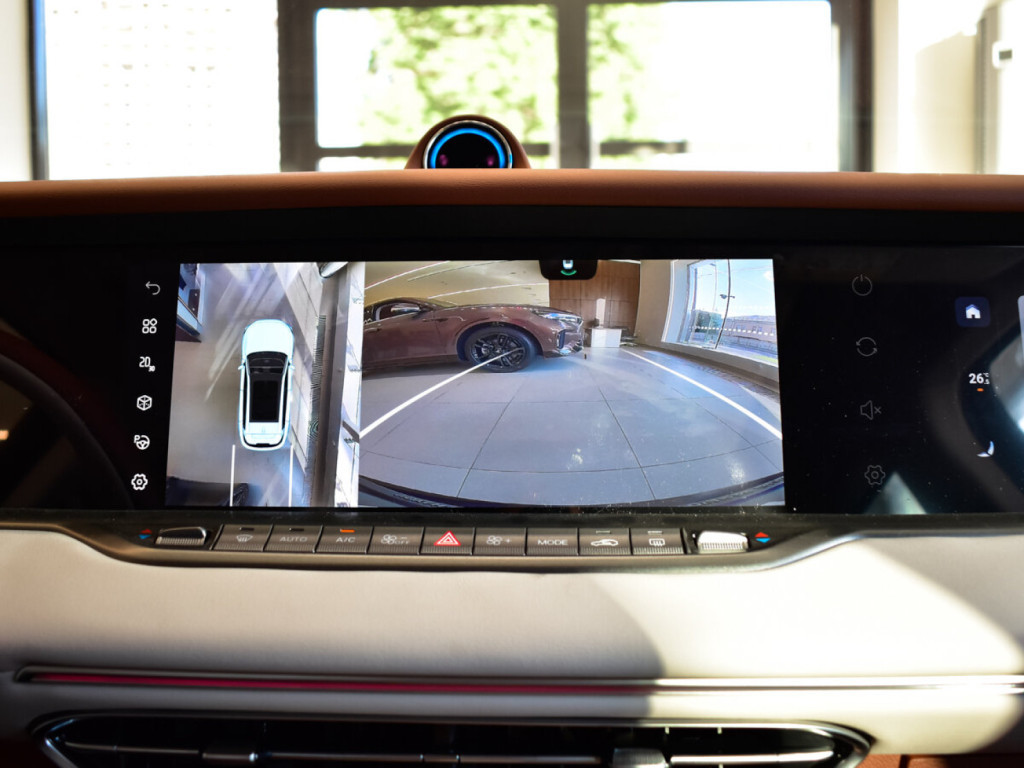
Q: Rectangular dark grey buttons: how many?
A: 9